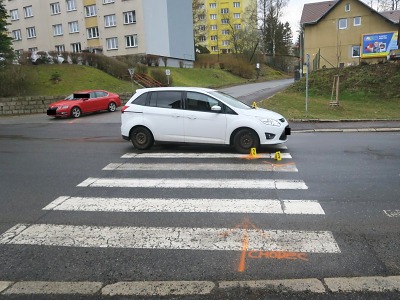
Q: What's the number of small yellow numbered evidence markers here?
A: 3